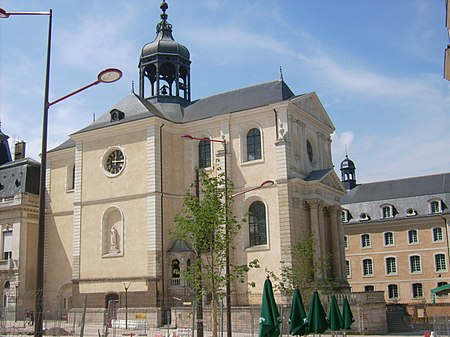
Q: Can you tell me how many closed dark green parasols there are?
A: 5